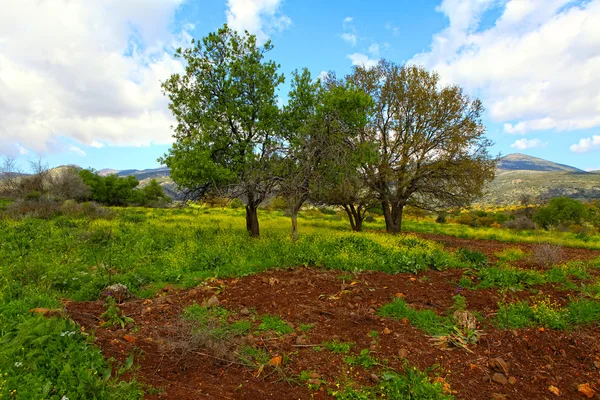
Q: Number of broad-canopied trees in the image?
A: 4